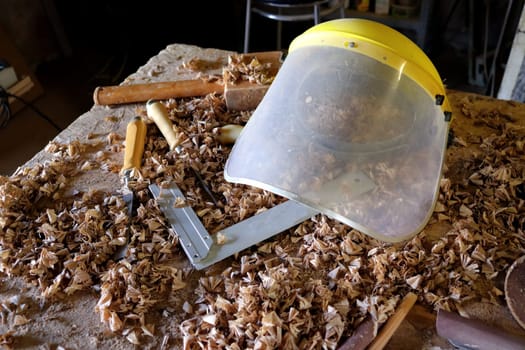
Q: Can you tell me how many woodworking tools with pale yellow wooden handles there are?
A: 3